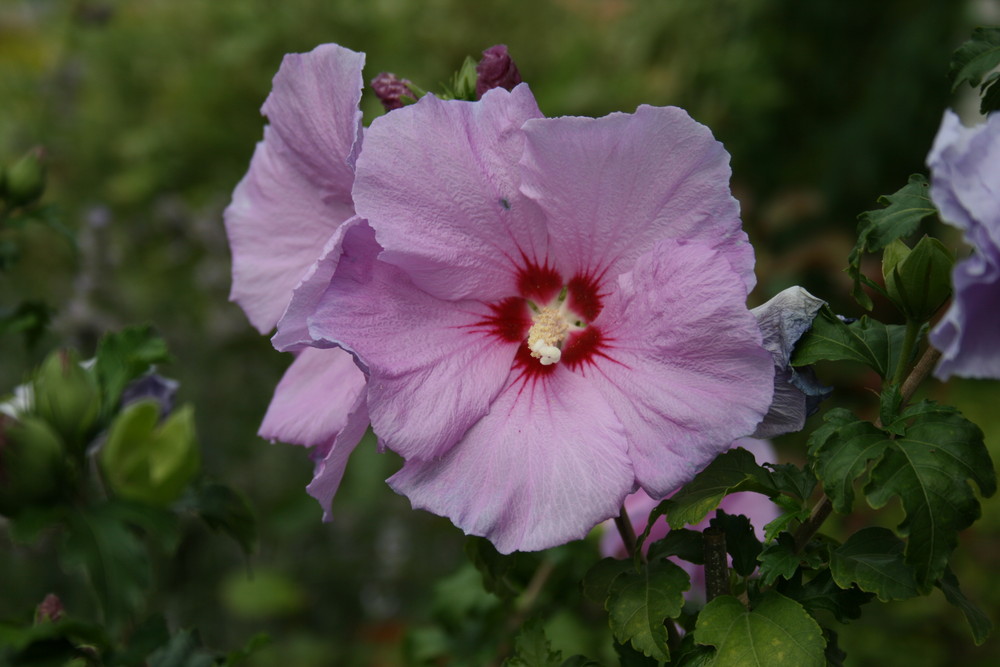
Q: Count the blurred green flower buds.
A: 4